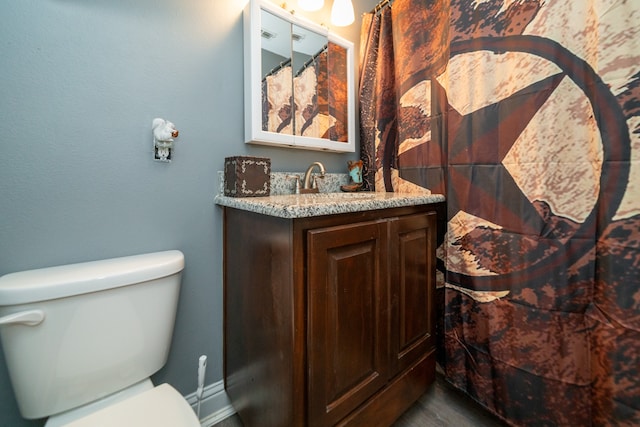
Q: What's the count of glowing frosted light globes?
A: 2